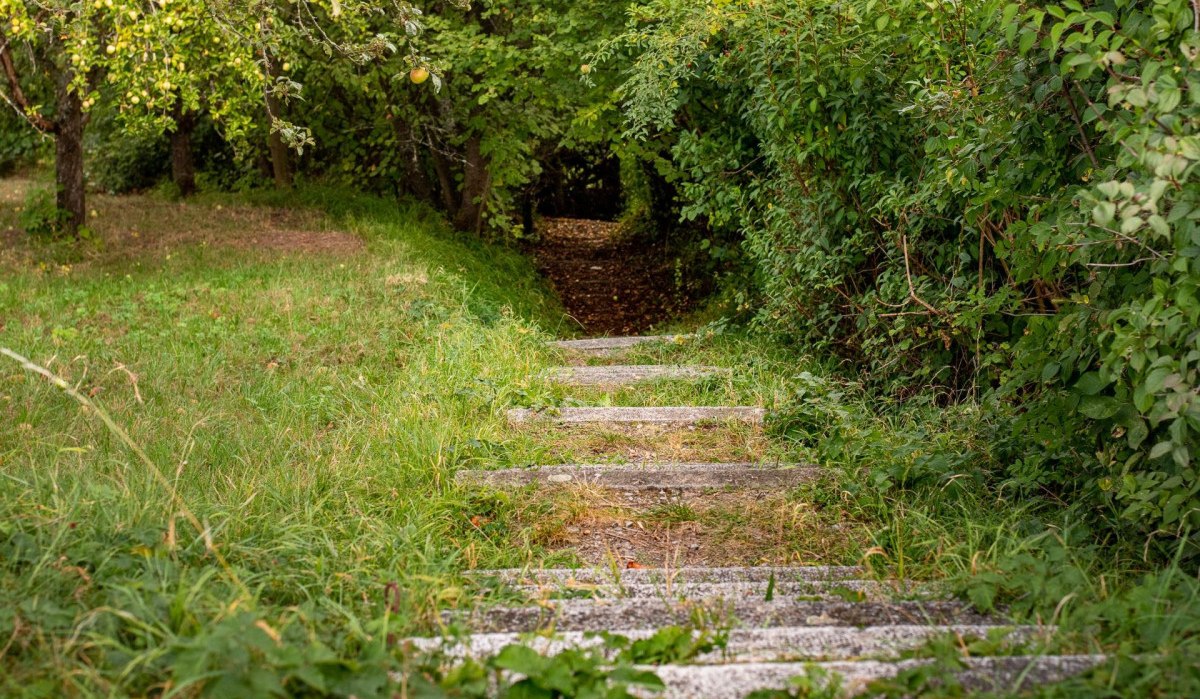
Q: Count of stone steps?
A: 9